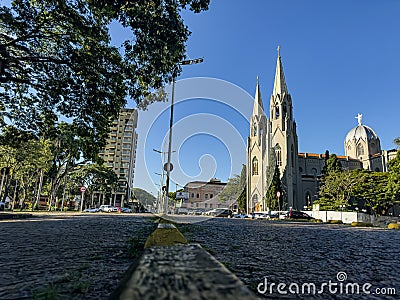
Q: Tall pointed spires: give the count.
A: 2